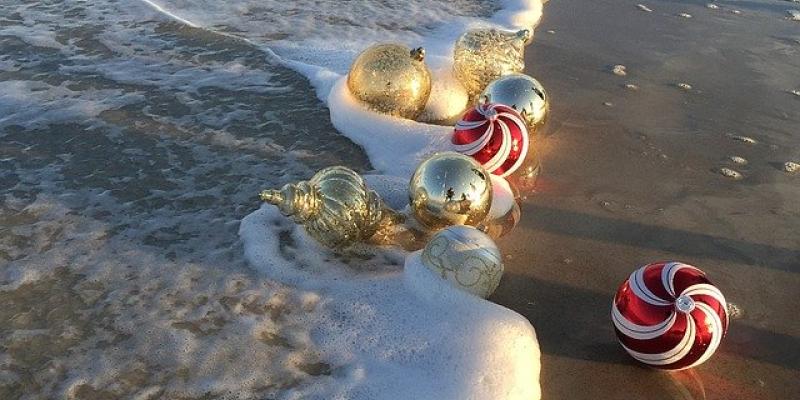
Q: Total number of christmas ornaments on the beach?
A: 8